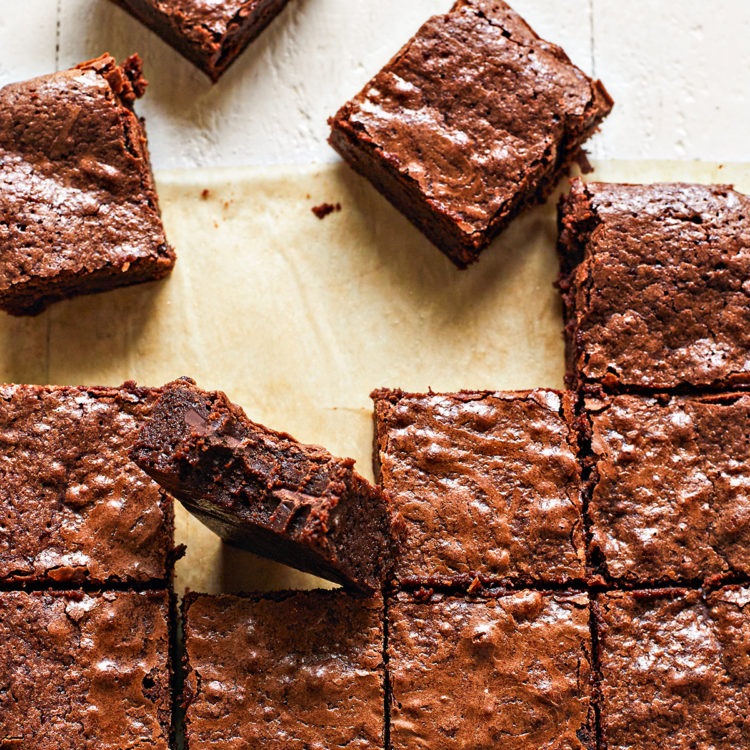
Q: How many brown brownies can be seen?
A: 12